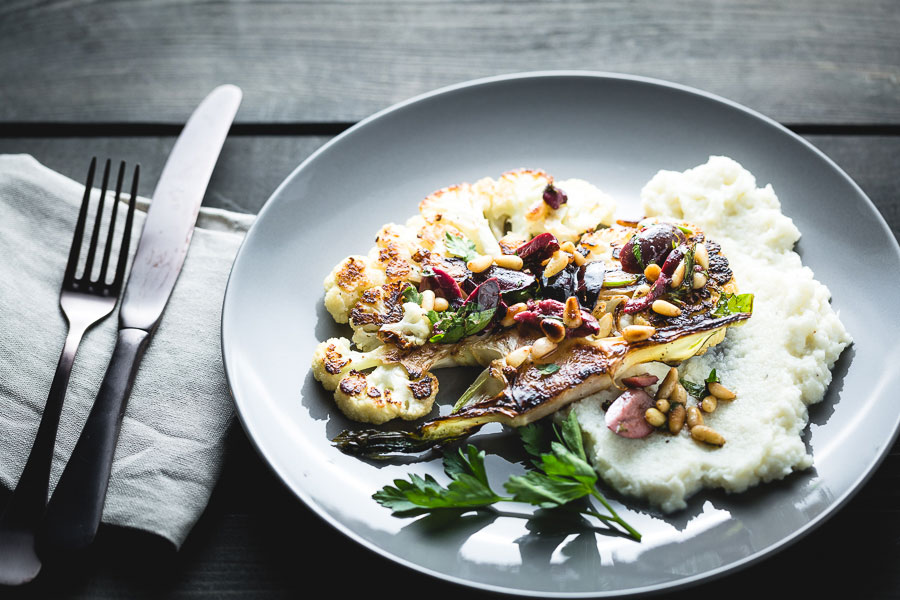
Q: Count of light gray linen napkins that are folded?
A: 1